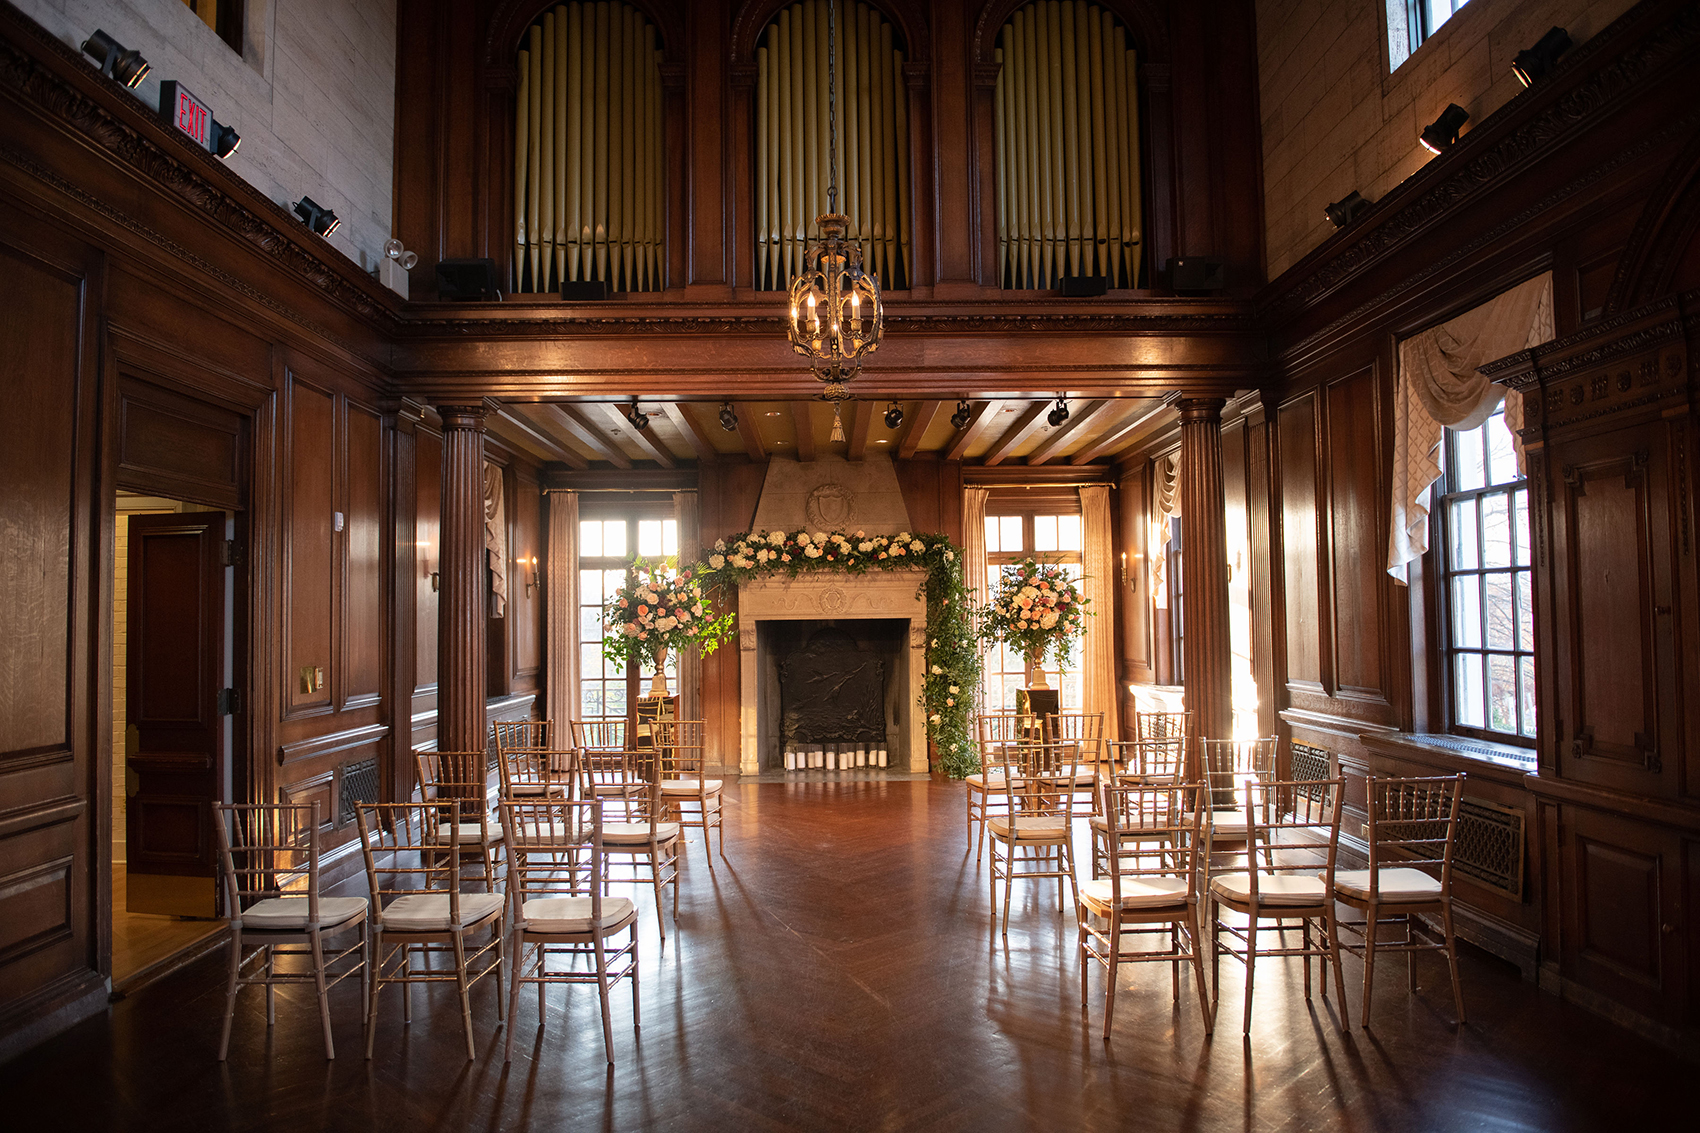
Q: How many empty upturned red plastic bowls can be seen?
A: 0